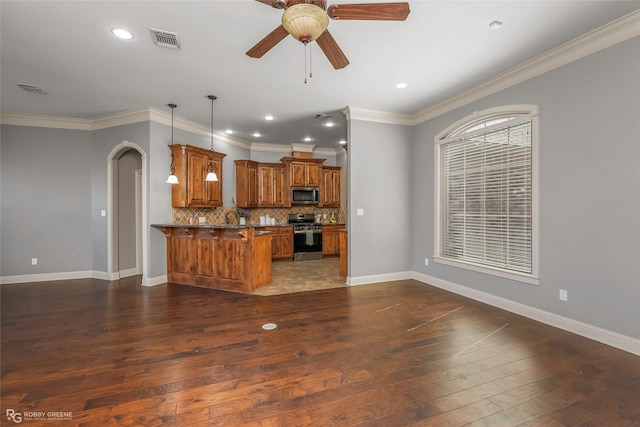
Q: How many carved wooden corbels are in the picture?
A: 4